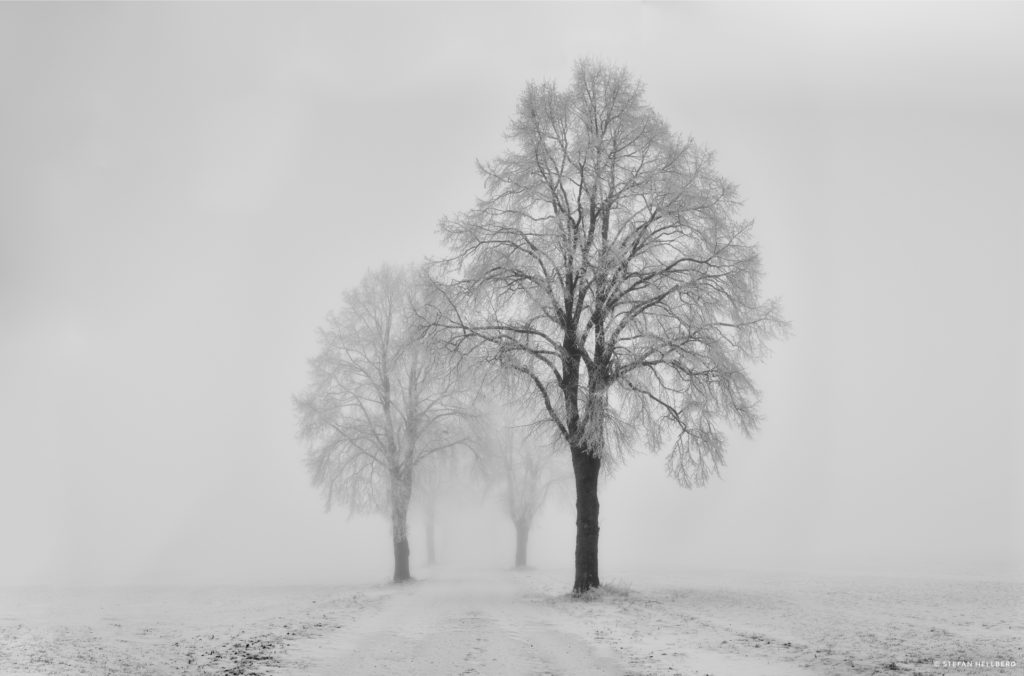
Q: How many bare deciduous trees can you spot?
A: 4